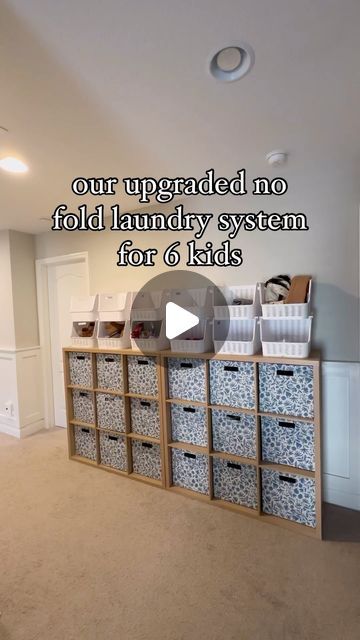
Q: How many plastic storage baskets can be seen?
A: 12